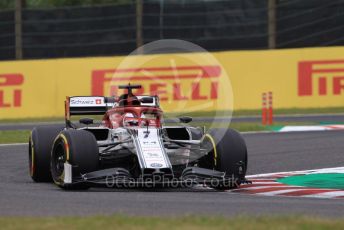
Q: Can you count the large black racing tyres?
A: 3